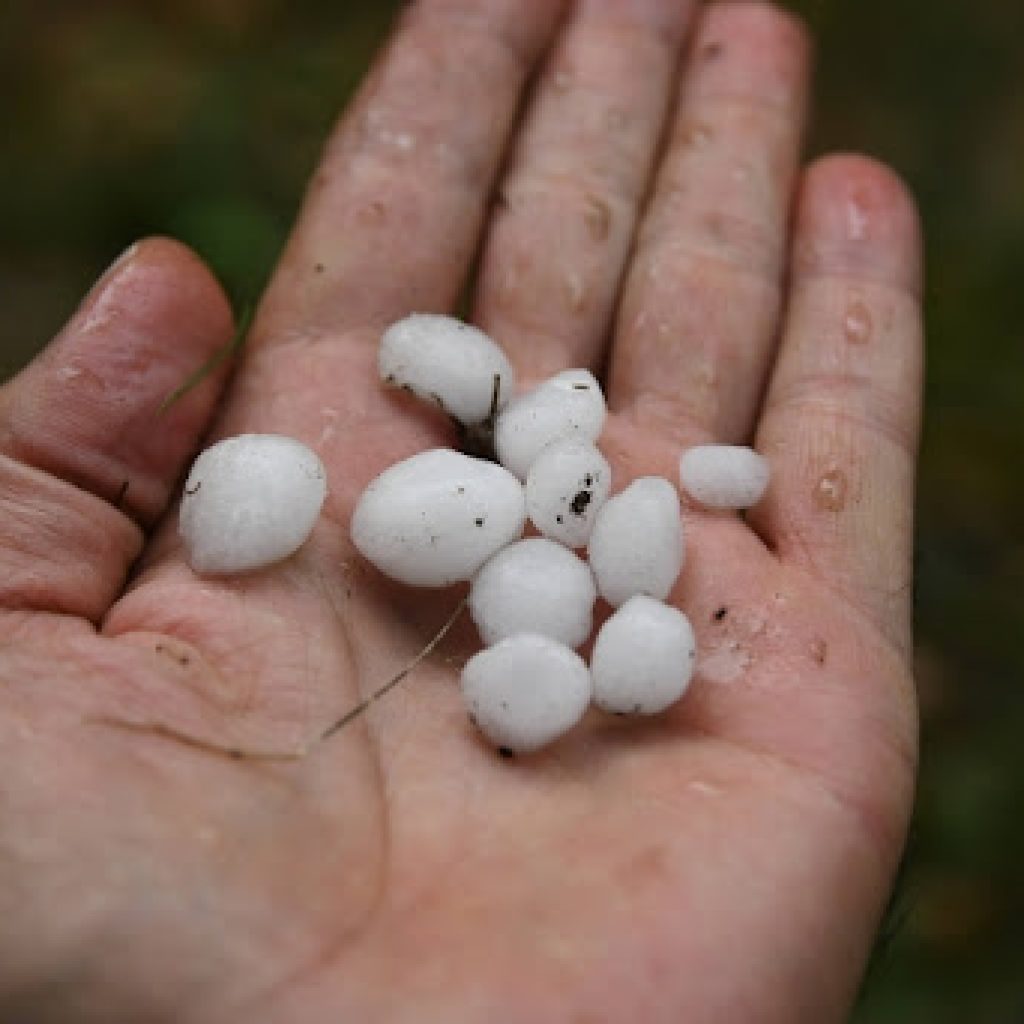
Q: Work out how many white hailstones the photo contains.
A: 10